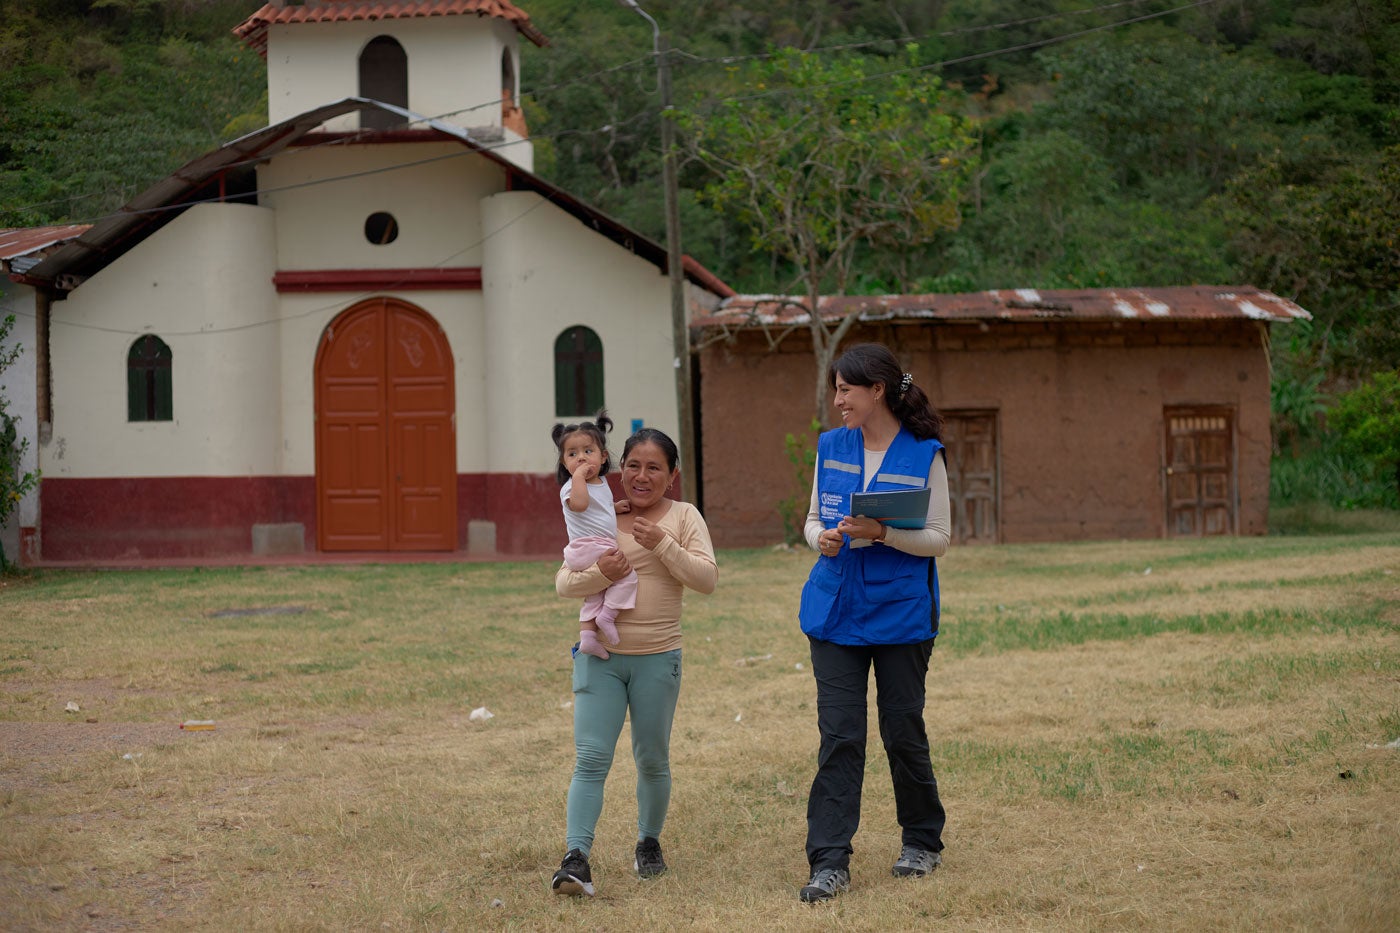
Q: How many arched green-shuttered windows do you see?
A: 2